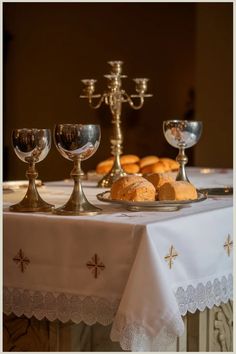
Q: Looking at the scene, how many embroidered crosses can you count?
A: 4